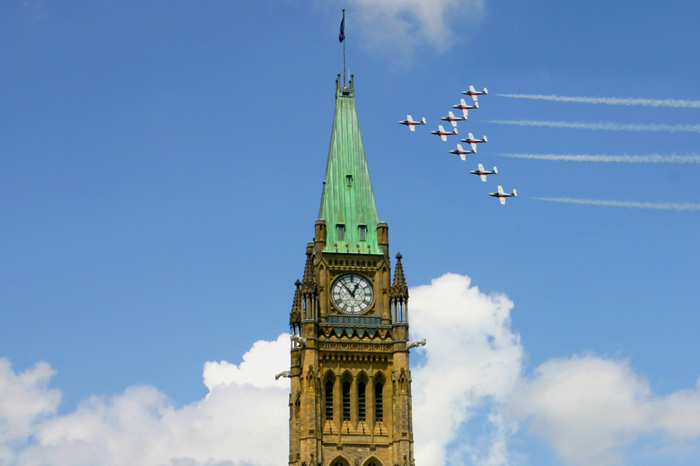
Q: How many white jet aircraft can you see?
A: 9